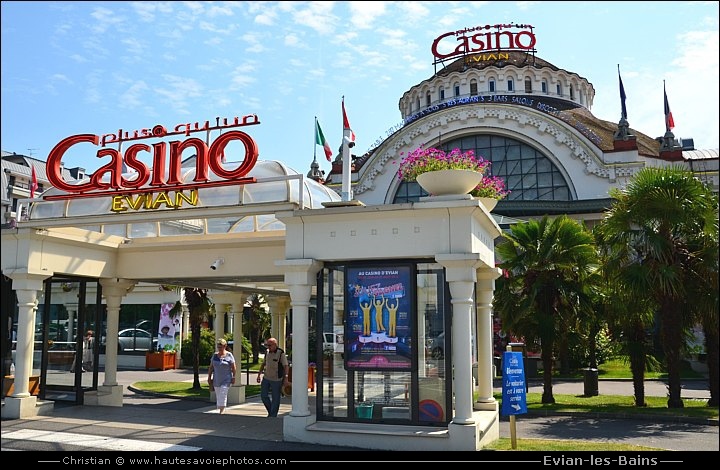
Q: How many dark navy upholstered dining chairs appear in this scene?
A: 0